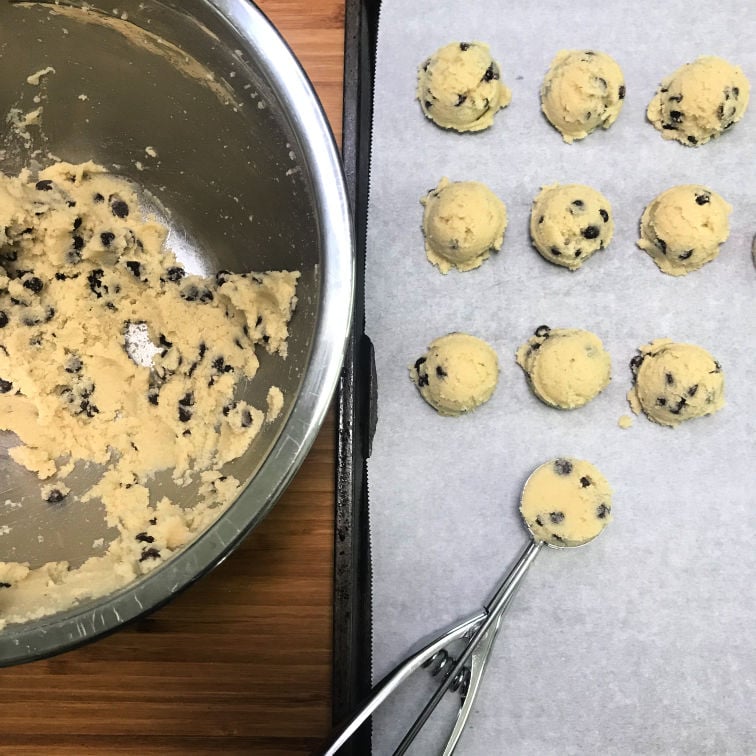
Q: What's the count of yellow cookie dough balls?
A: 9